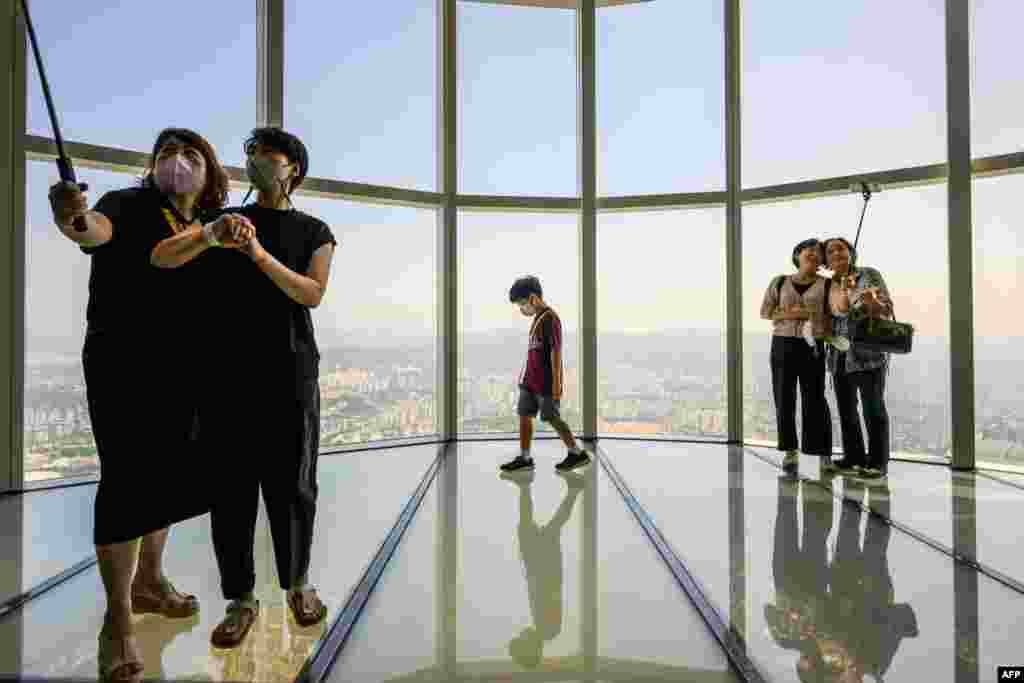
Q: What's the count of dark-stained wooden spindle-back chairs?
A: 0